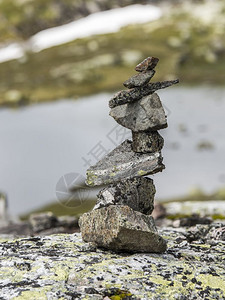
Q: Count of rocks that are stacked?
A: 8